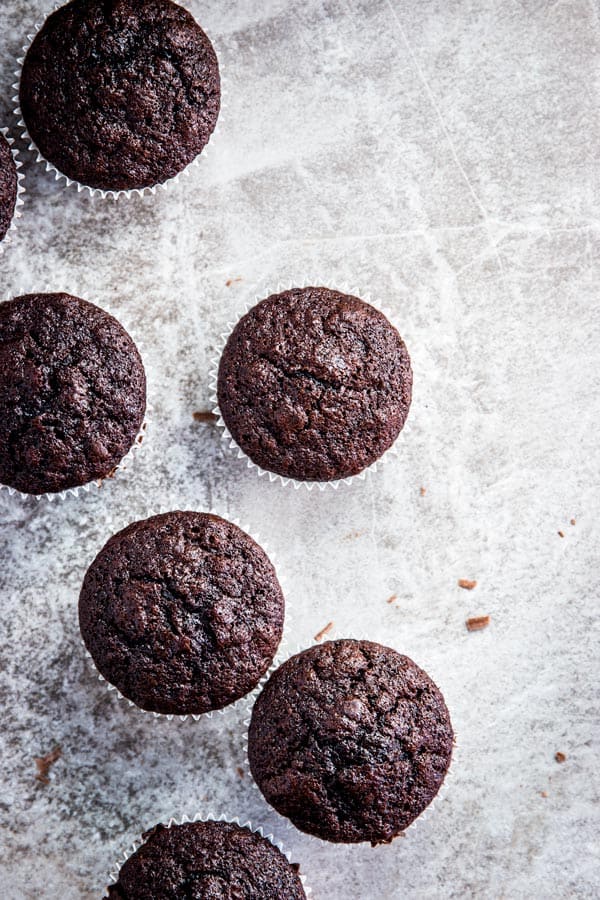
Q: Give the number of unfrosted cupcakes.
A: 7